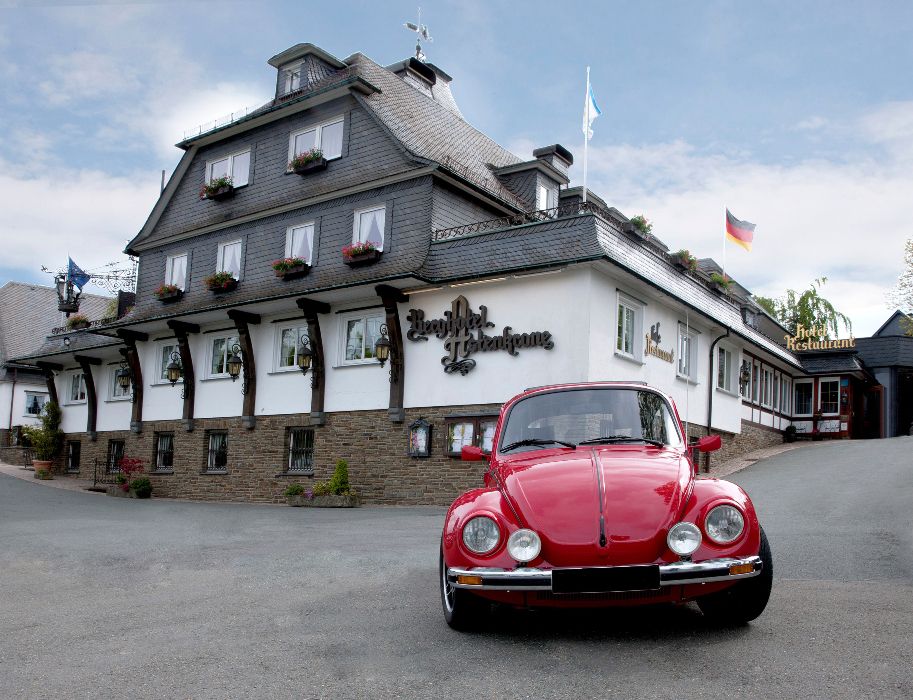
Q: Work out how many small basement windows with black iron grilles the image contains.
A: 5